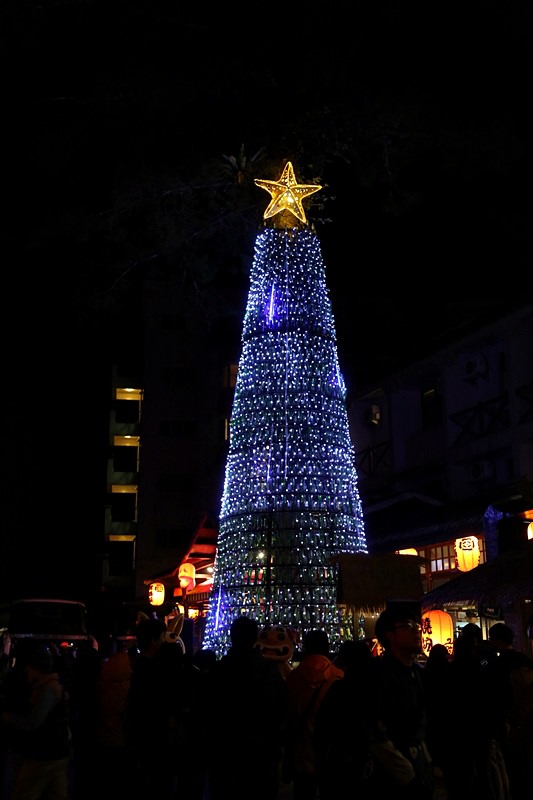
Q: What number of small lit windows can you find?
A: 4